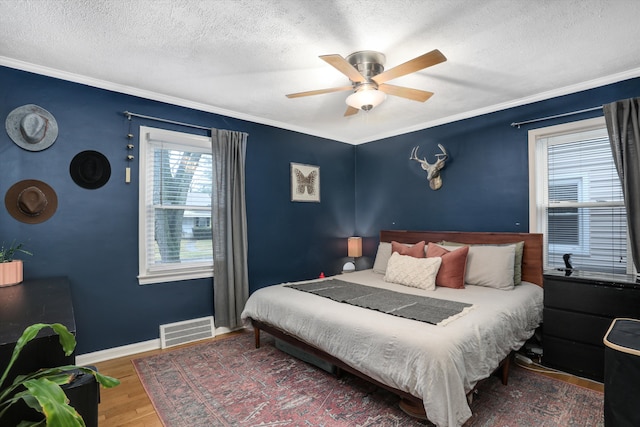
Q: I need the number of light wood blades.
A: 5